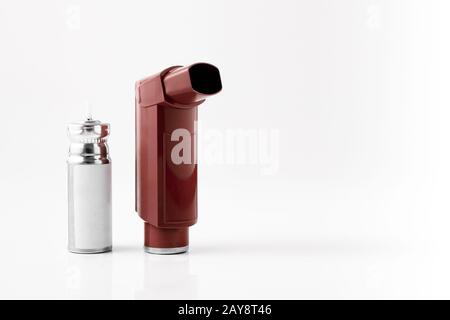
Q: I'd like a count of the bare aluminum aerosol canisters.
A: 1